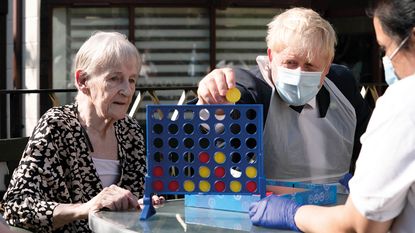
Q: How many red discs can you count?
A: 7